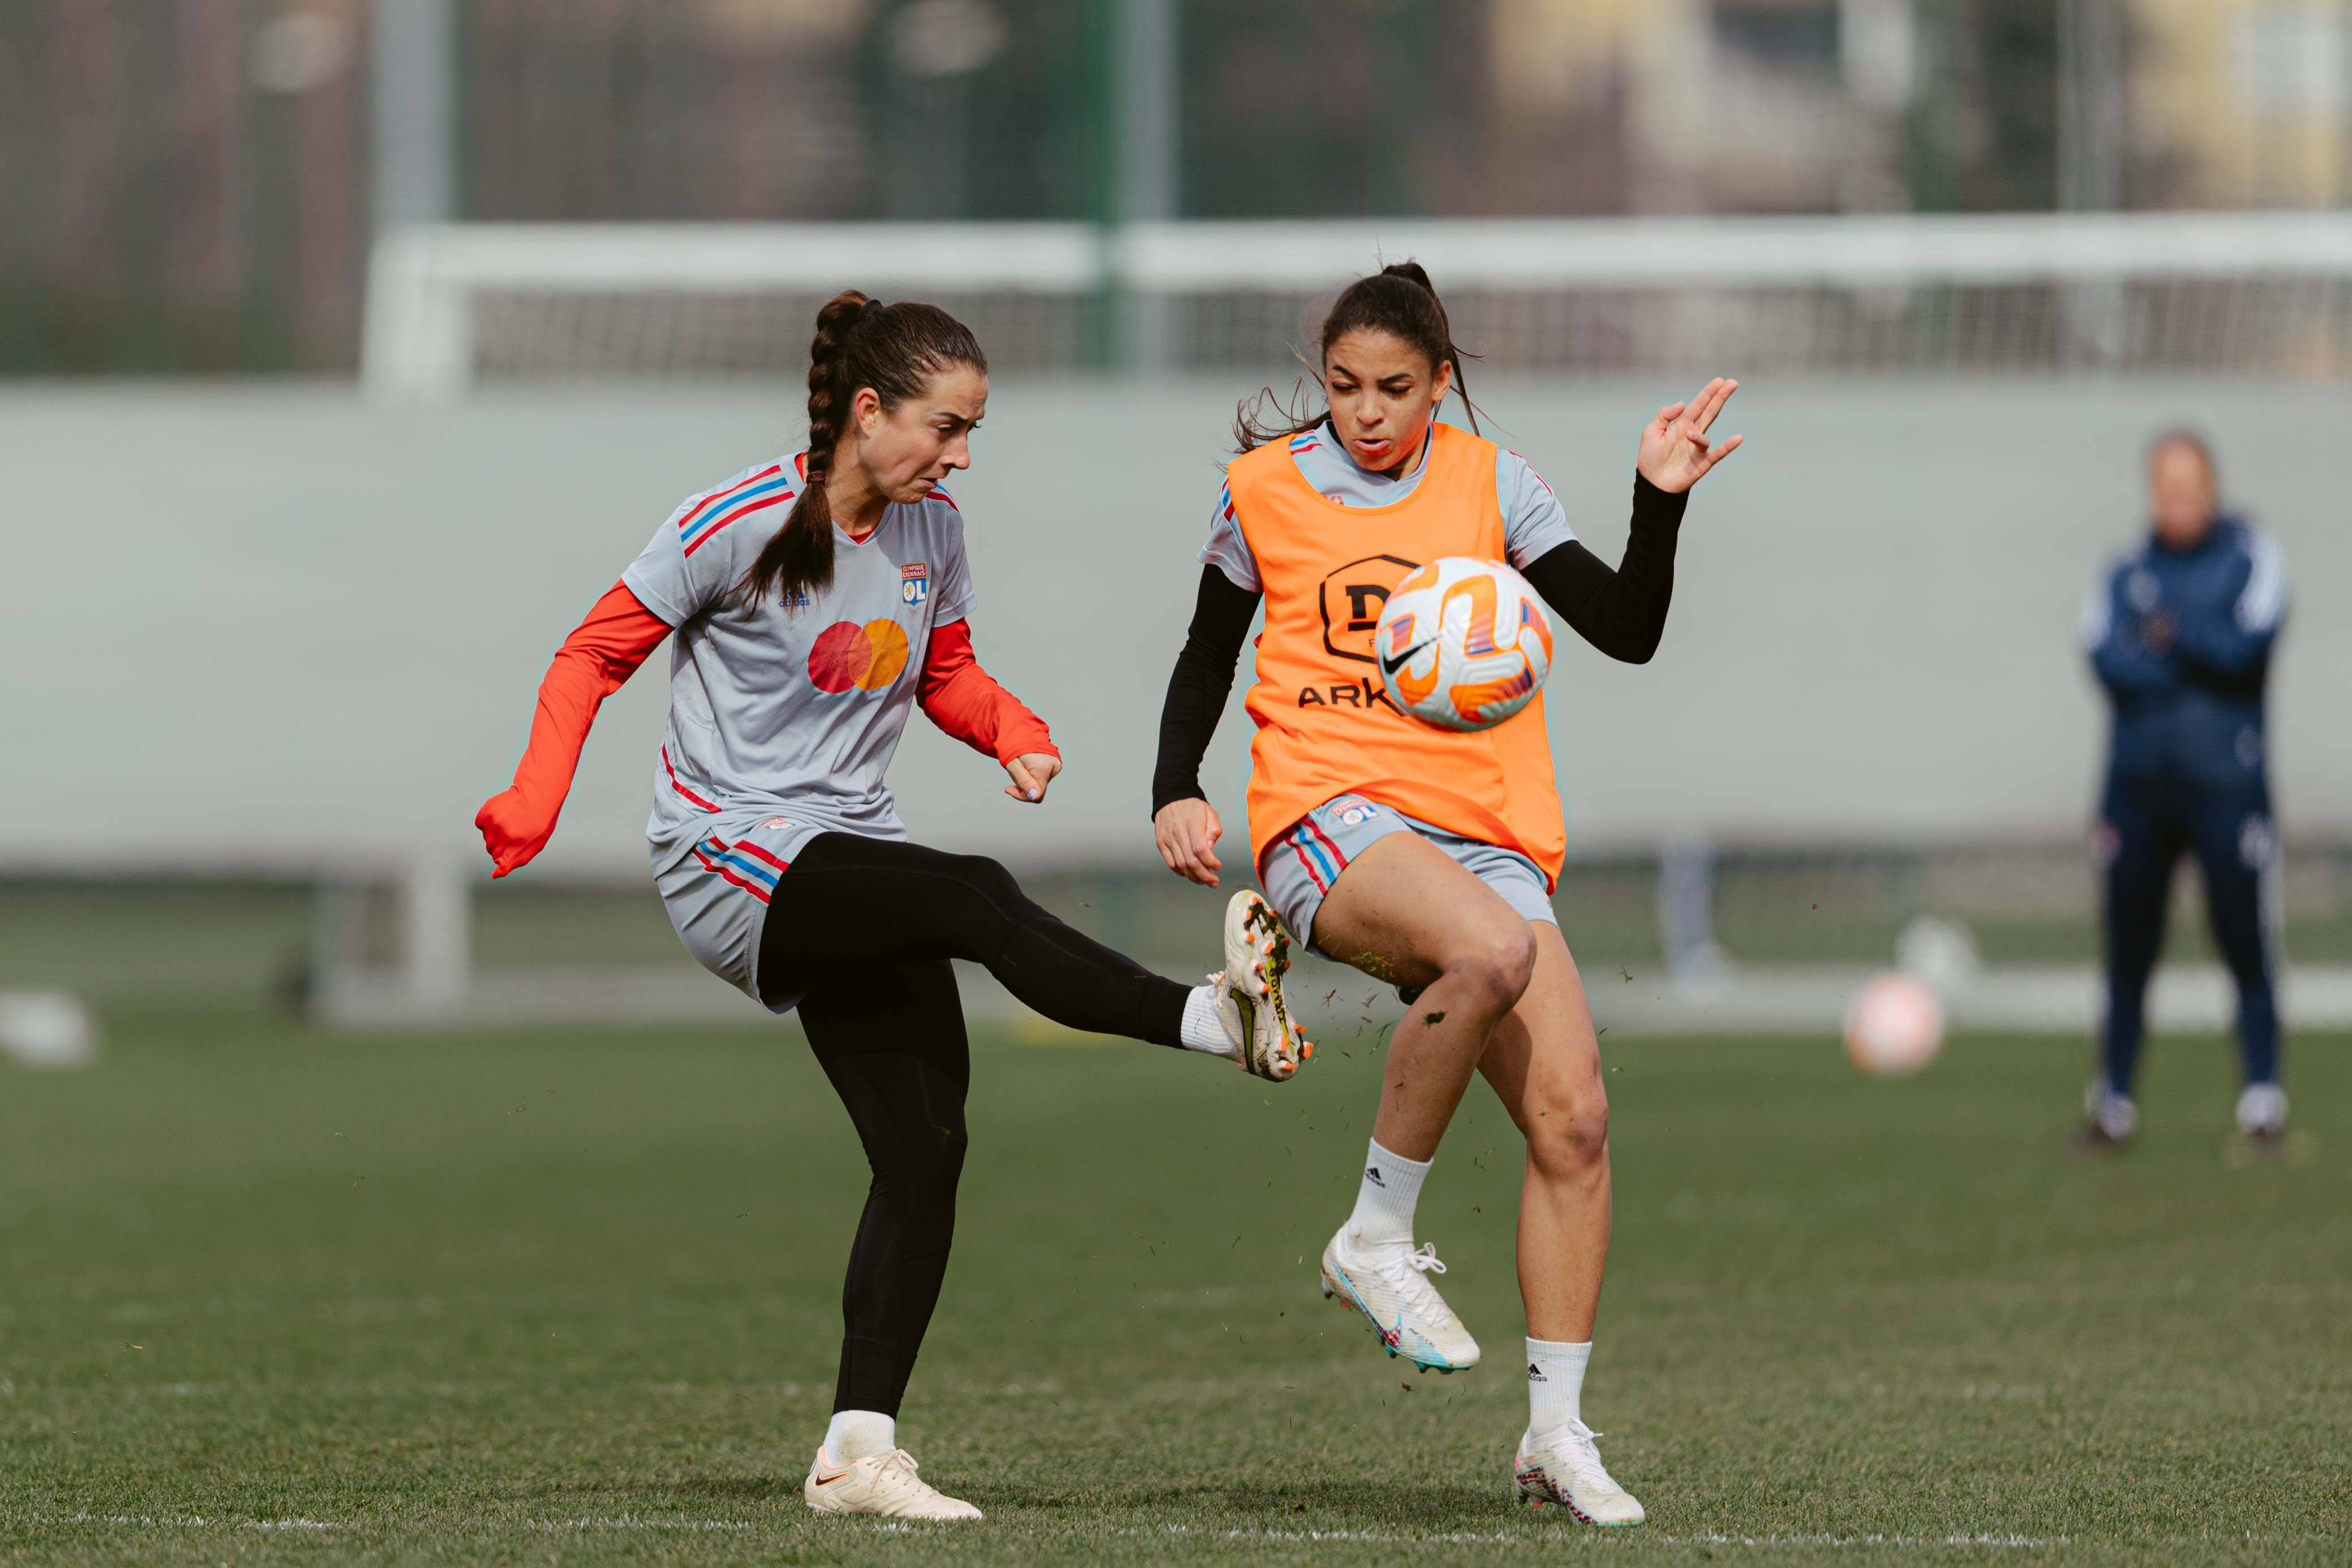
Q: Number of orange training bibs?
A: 1